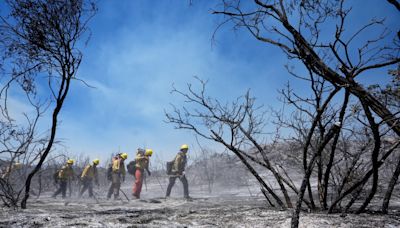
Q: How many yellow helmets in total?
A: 5